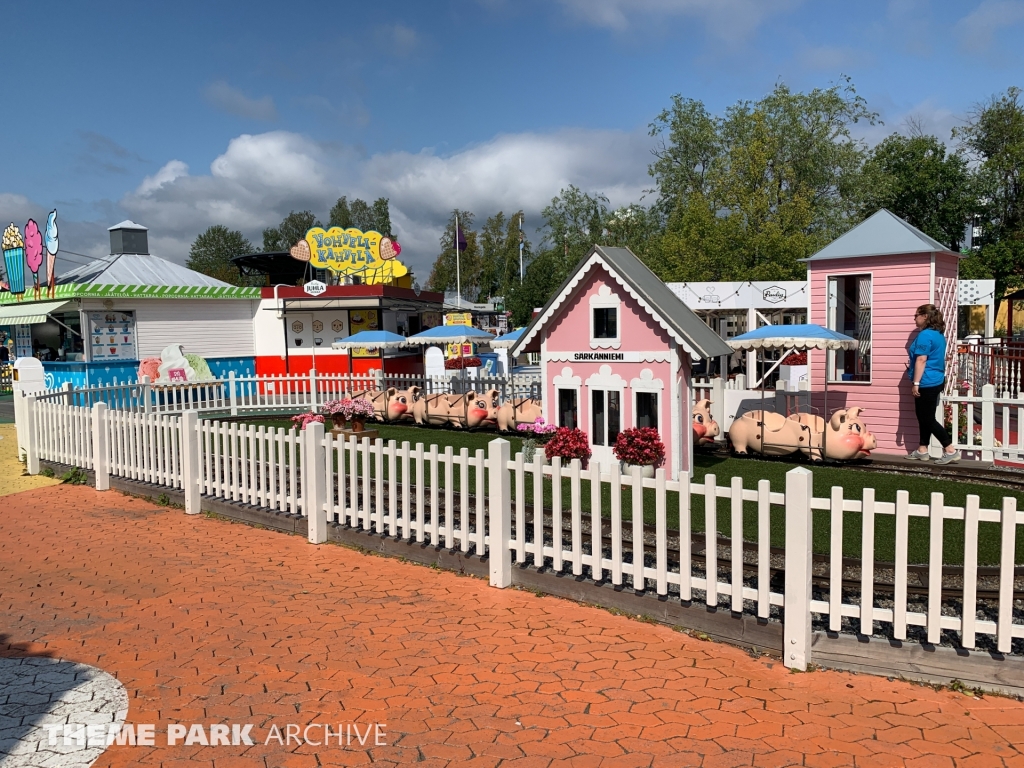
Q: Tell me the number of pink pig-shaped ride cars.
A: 5